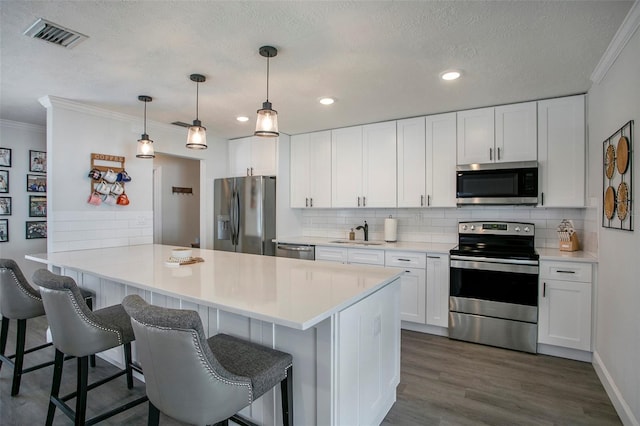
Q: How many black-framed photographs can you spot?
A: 8